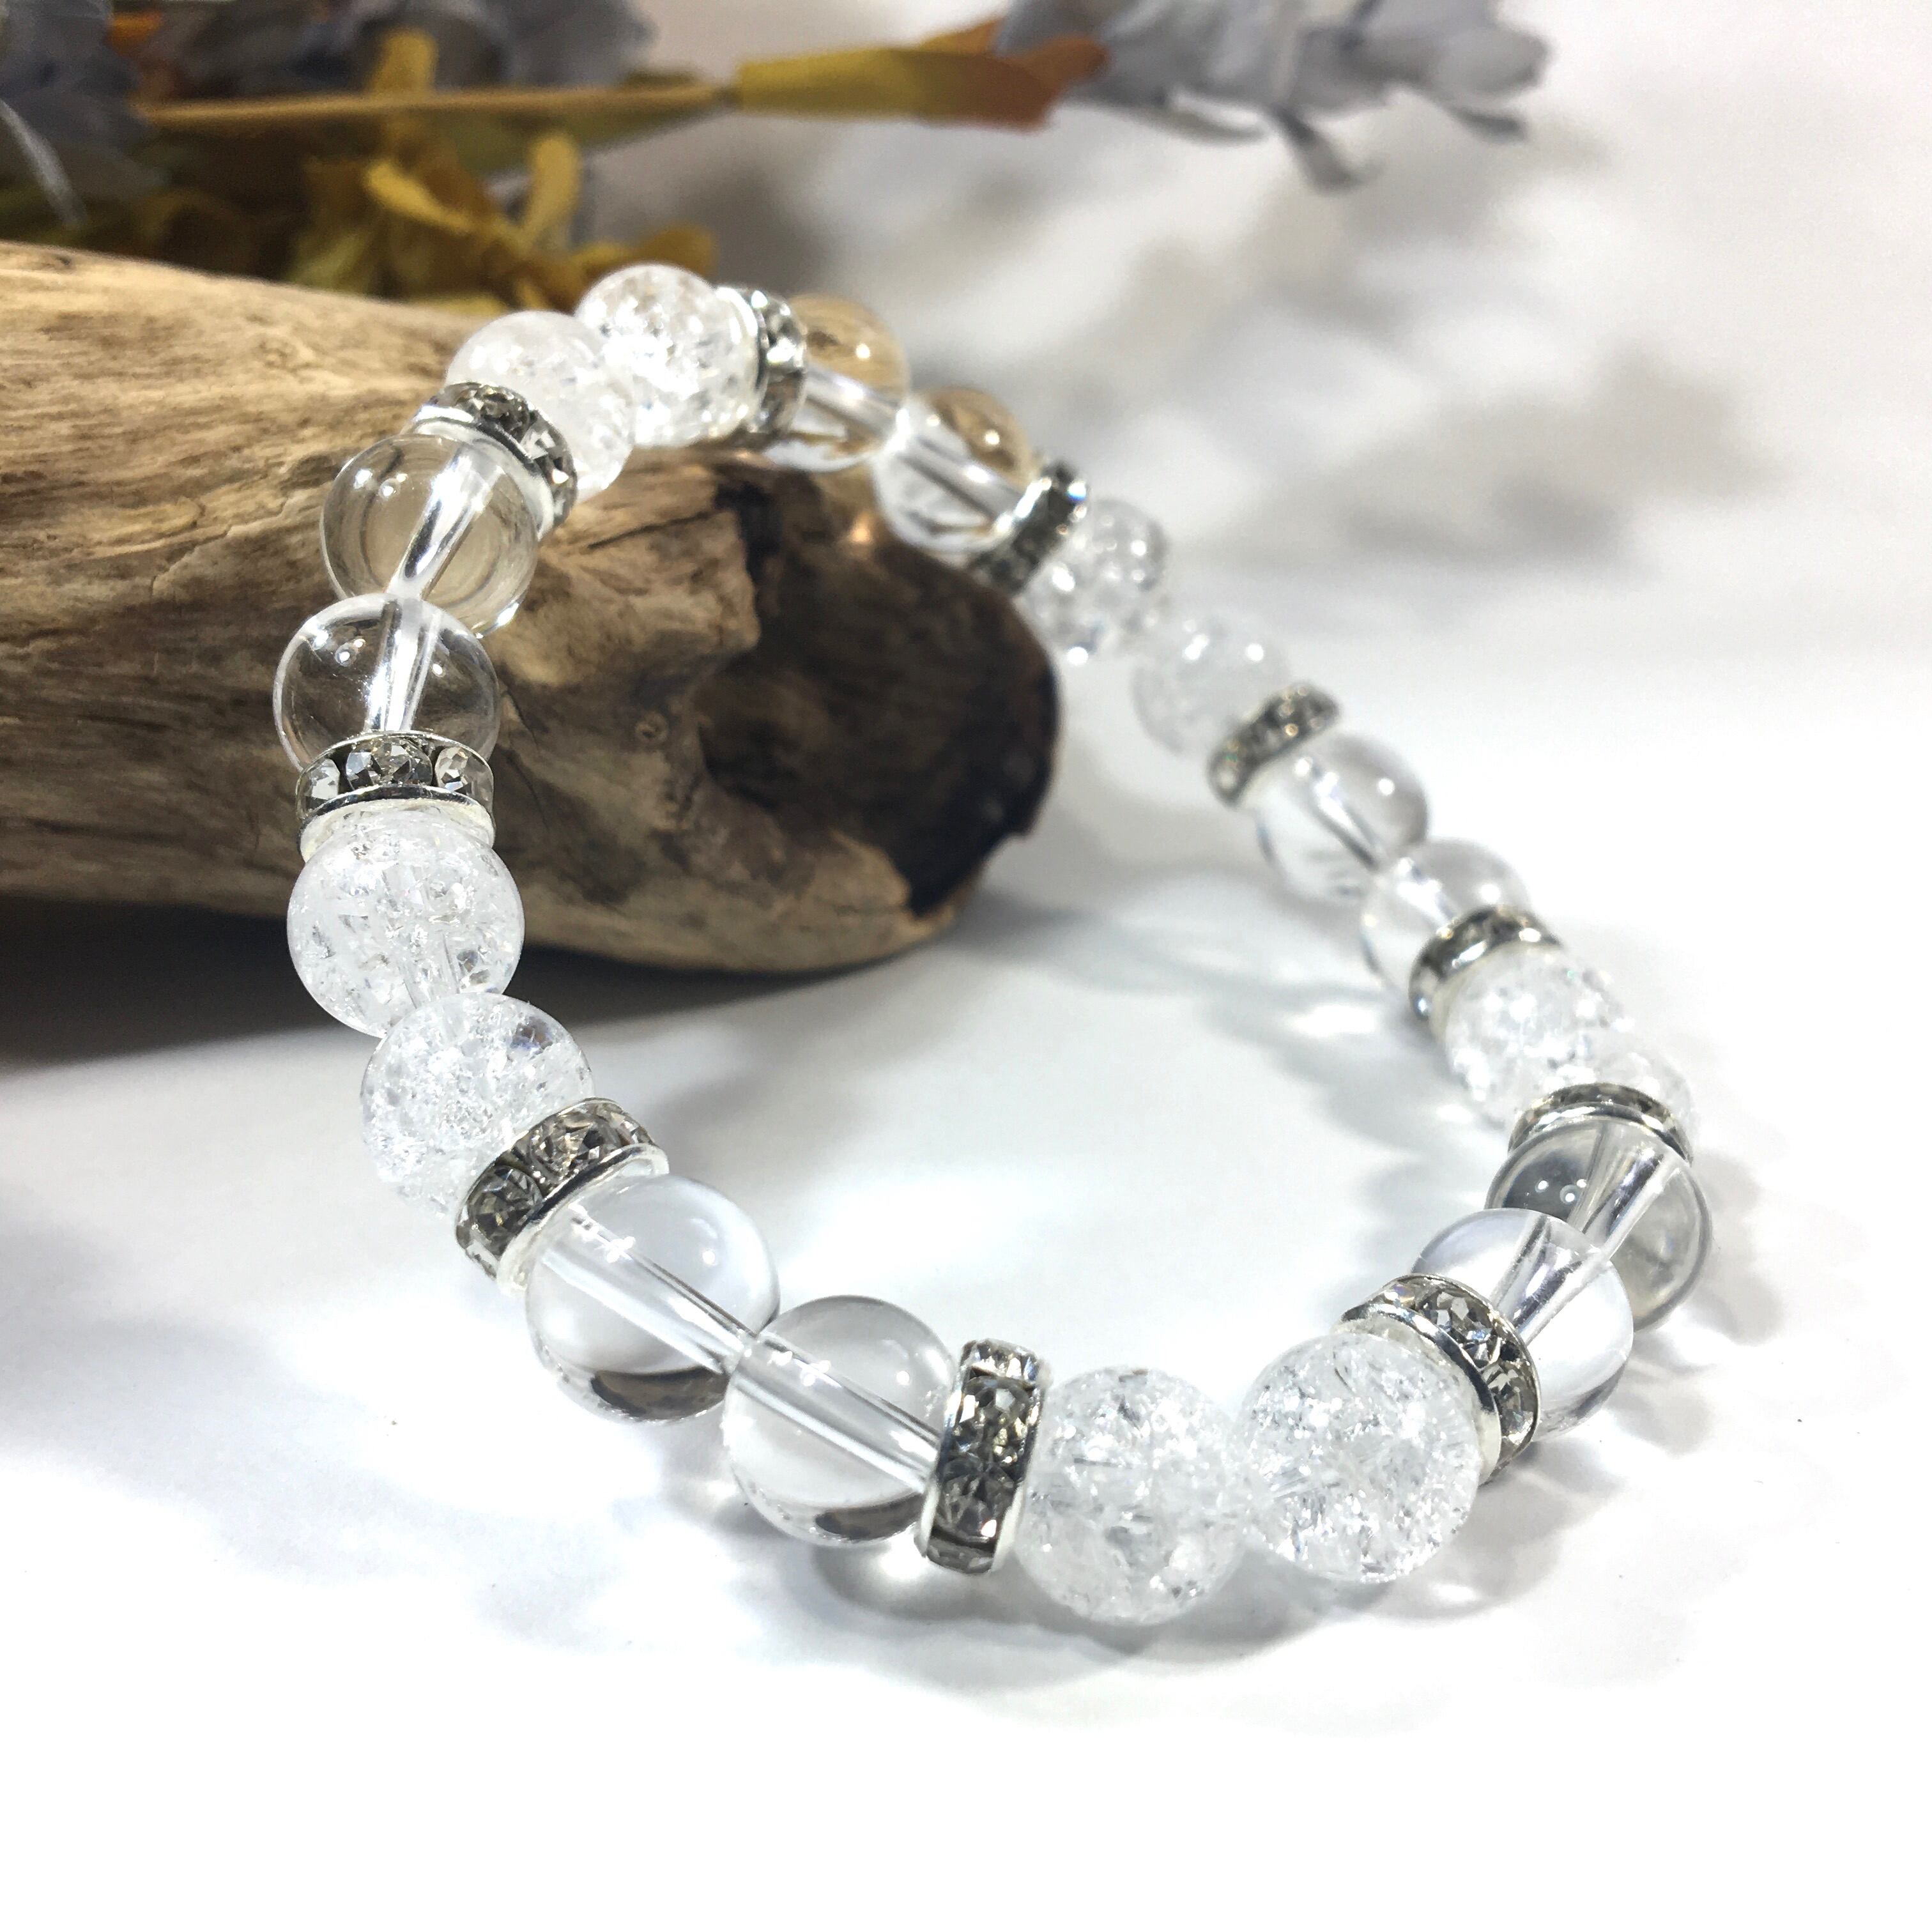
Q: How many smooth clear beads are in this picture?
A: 10